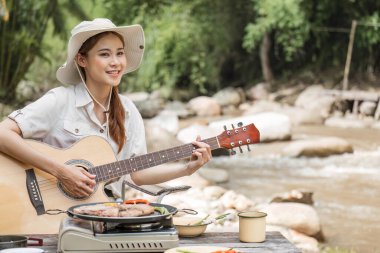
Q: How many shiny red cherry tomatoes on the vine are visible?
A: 0